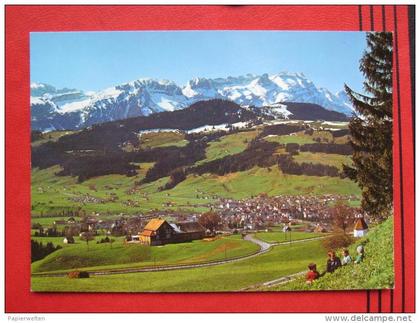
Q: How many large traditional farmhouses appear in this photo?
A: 1